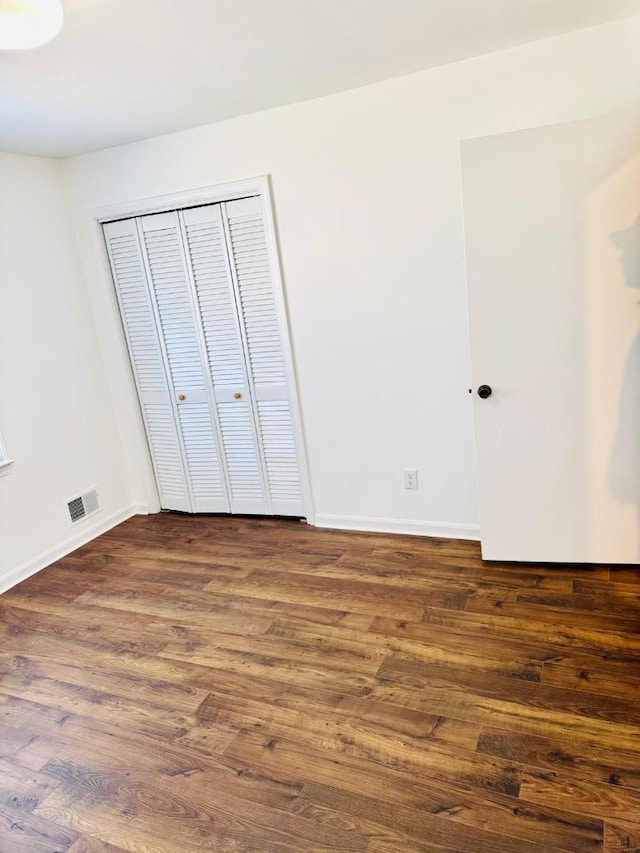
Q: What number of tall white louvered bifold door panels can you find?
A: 4